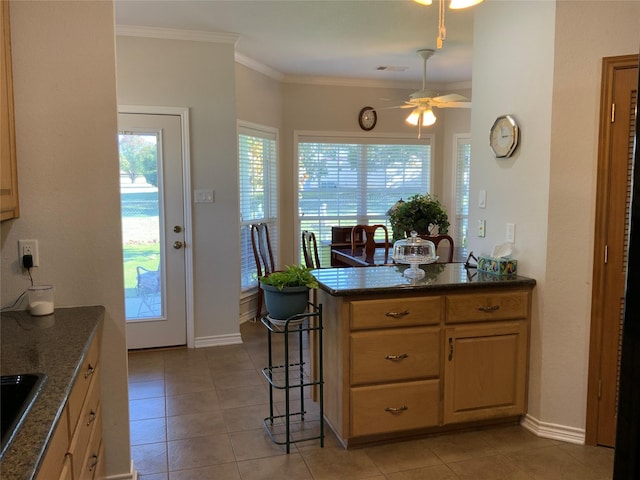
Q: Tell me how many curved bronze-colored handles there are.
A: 8